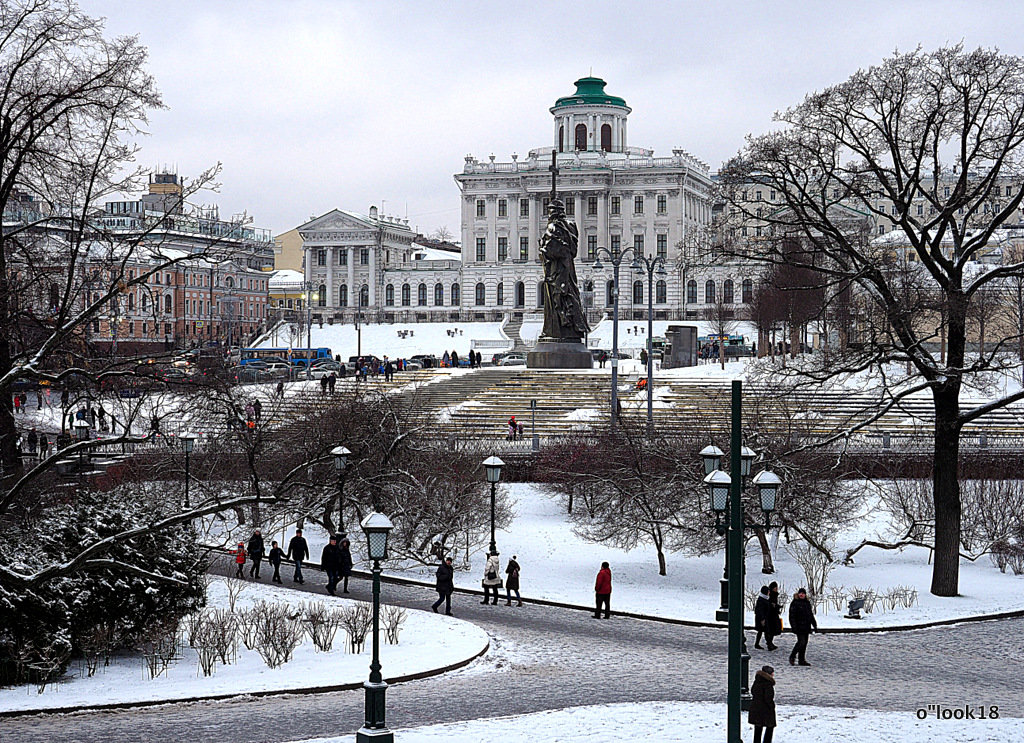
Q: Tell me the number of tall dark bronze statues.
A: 1